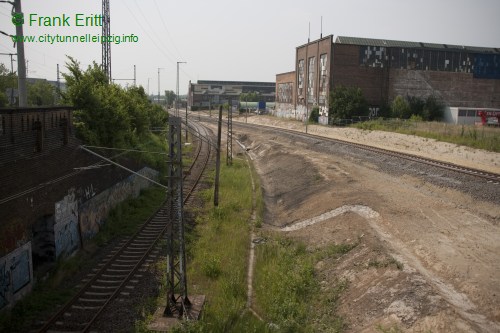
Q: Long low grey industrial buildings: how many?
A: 1